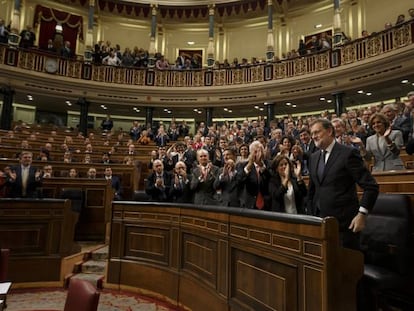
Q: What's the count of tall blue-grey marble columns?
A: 6